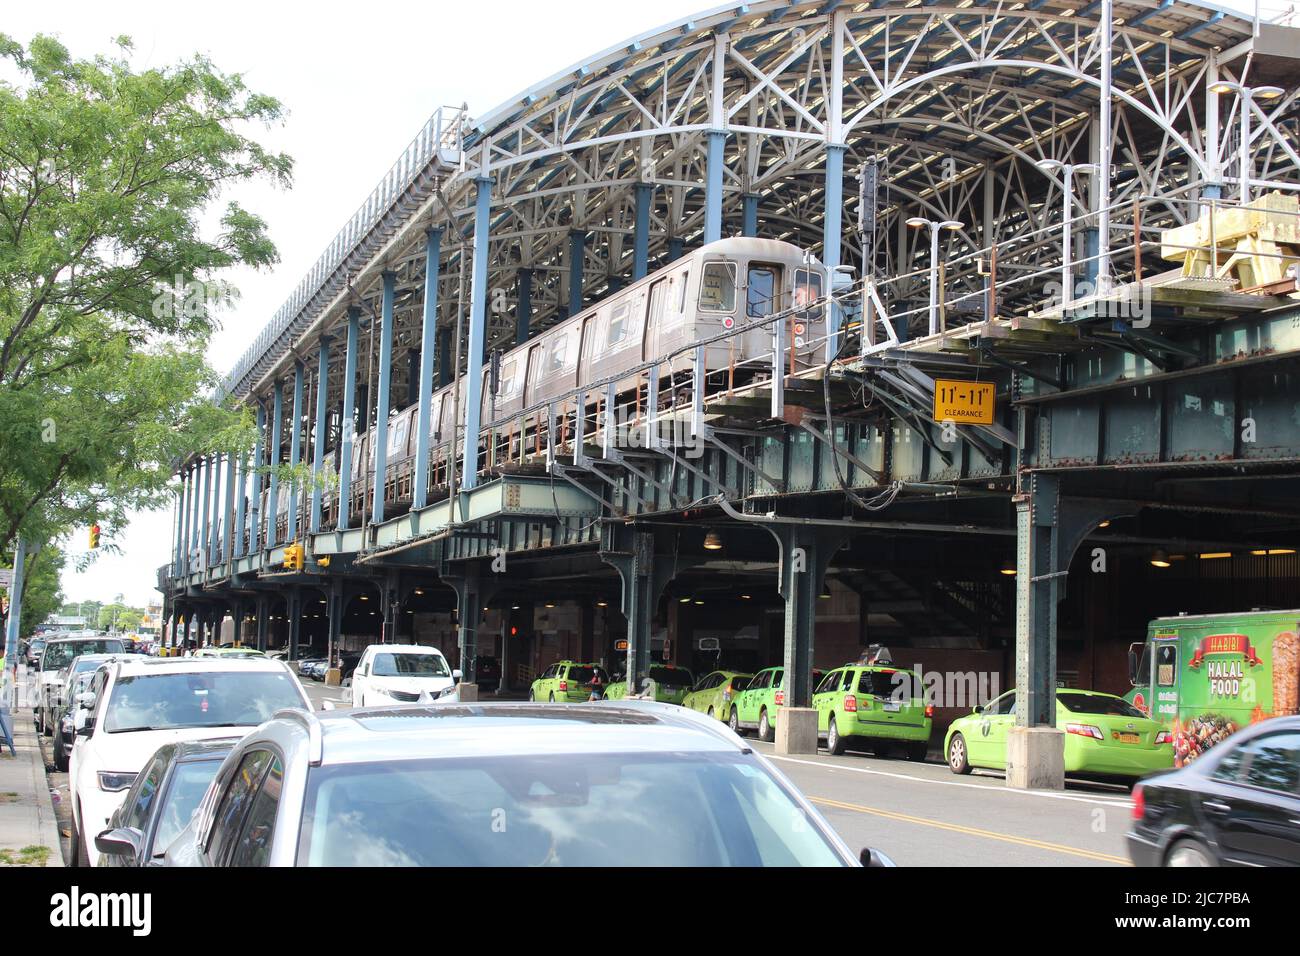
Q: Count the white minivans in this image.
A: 1